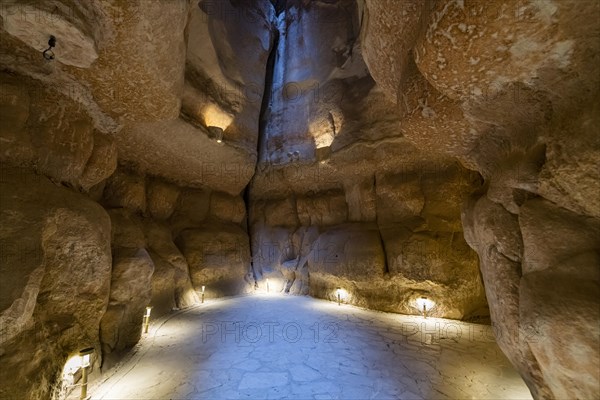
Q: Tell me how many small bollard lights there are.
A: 6